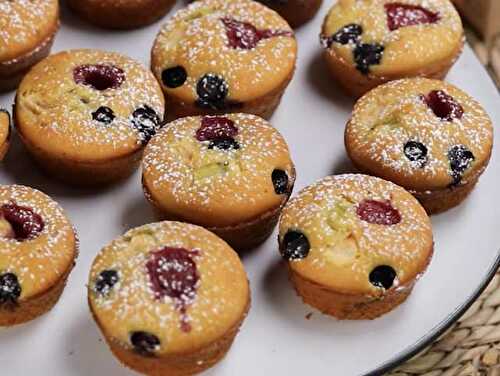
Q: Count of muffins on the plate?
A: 12